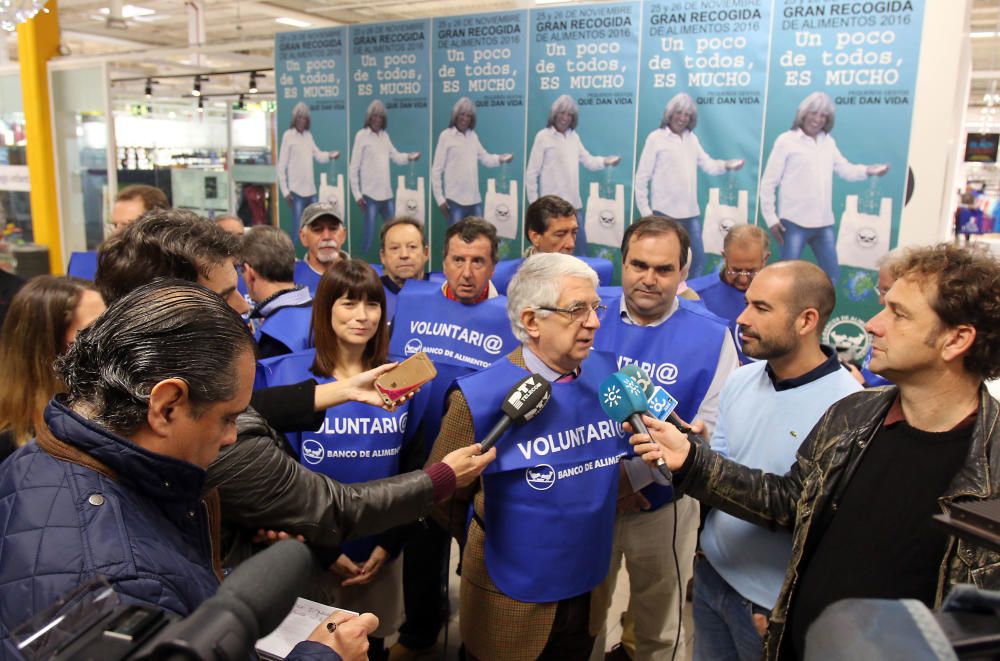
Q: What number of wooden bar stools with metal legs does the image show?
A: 0